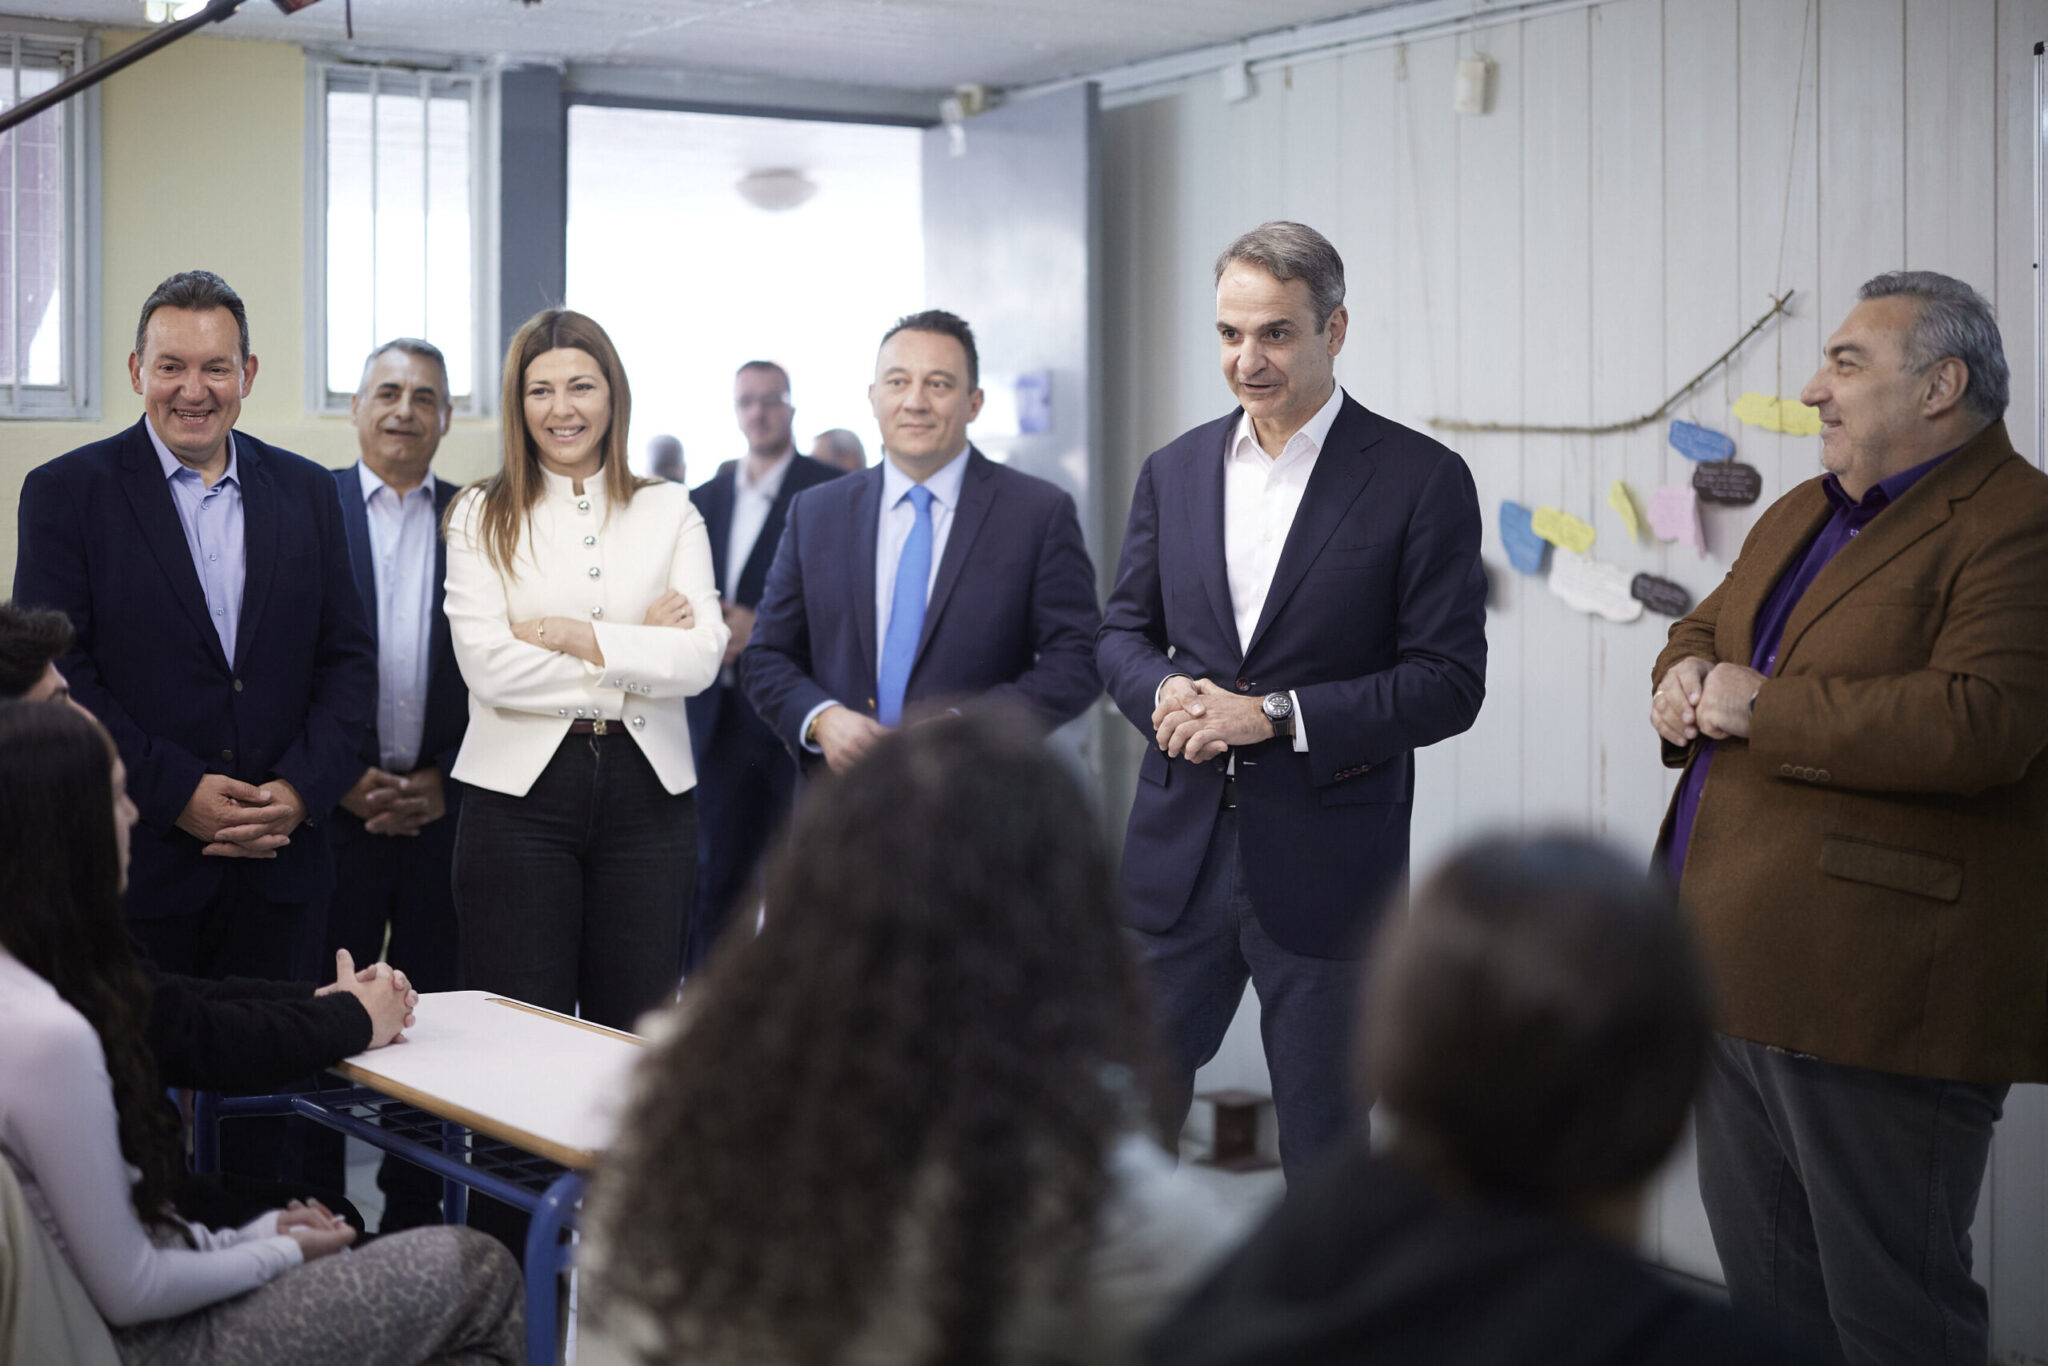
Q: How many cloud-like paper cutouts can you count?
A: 9